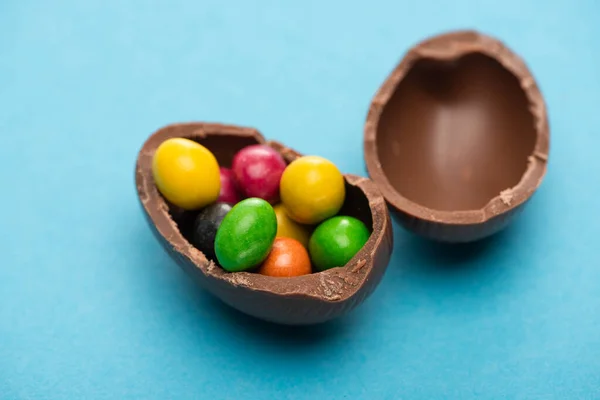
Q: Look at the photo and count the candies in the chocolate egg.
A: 9